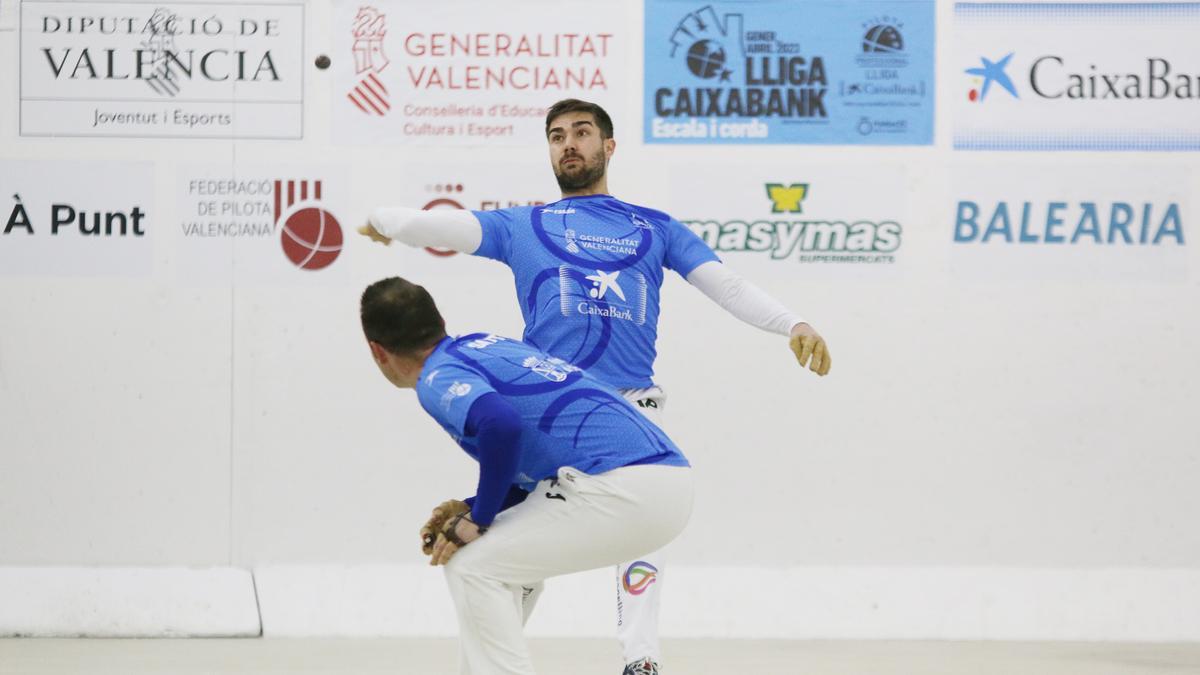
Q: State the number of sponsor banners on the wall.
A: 9